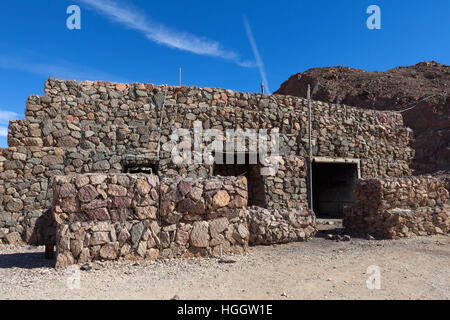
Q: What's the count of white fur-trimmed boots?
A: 0